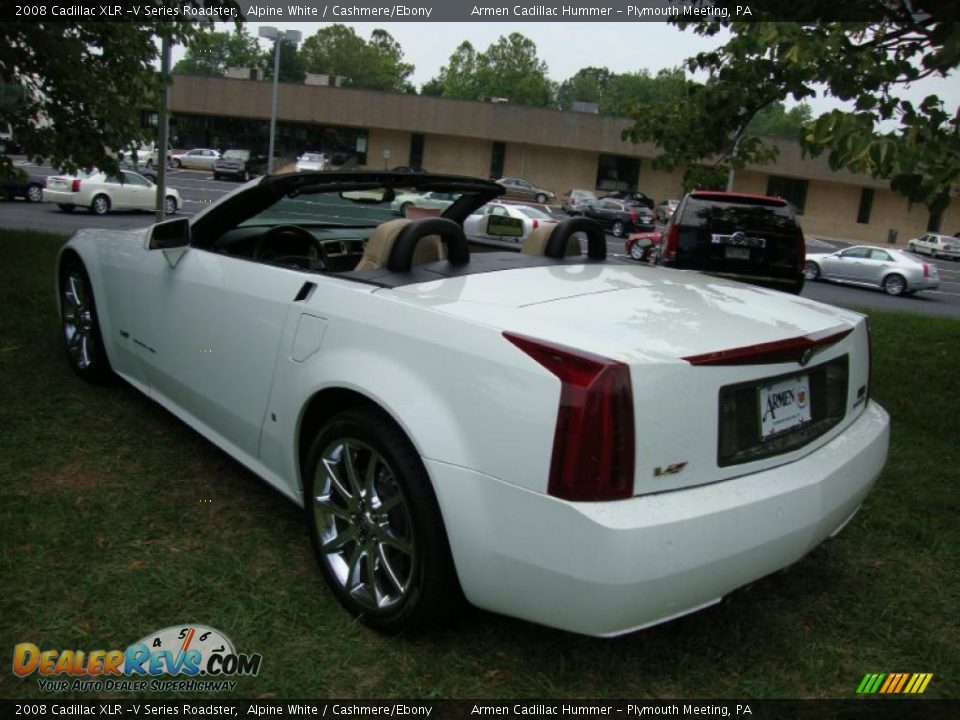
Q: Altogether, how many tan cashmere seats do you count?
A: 2